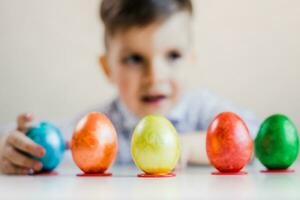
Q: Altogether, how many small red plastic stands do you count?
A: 5